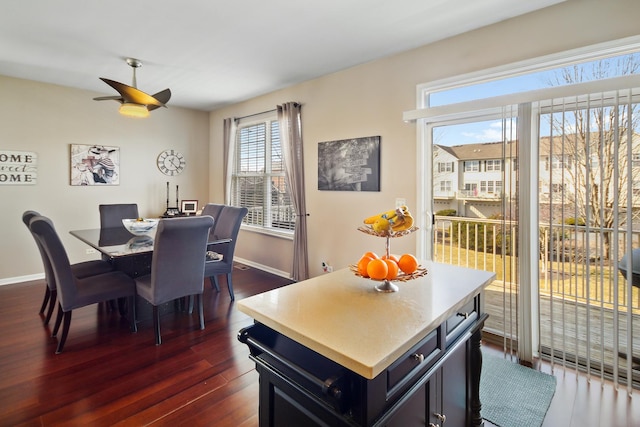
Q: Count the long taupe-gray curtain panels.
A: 2